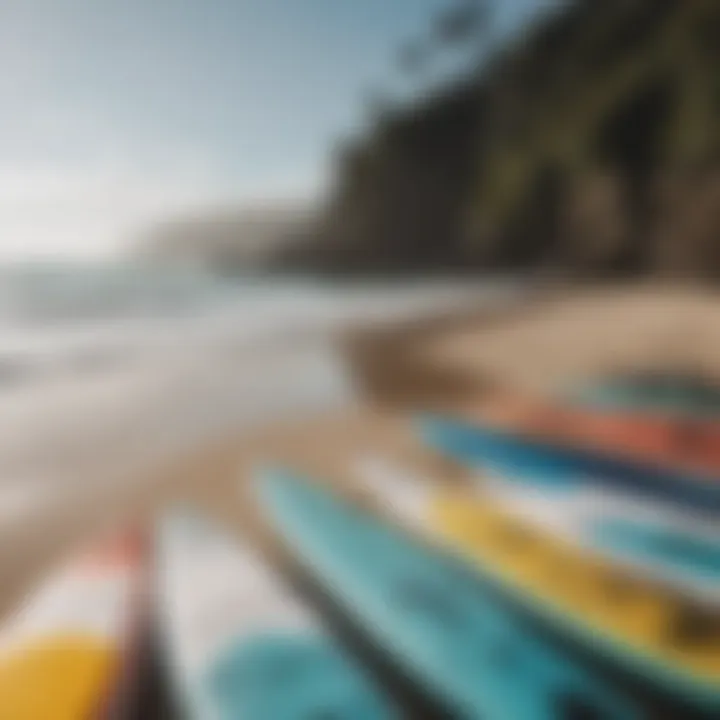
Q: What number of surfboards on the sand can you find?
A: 8